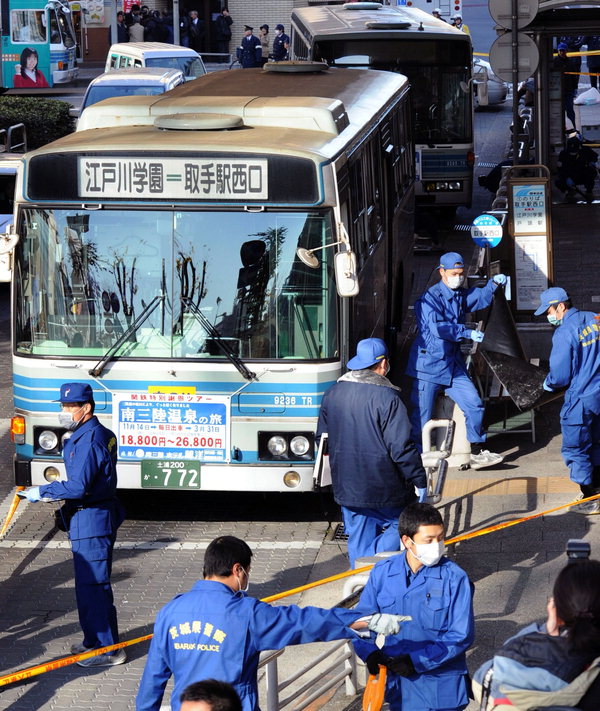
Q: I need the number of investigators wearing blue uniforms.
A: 6